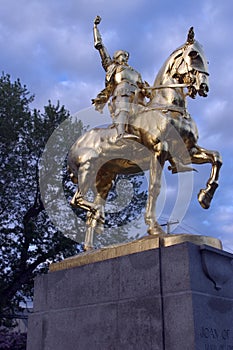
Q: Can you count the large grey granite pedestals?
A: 1